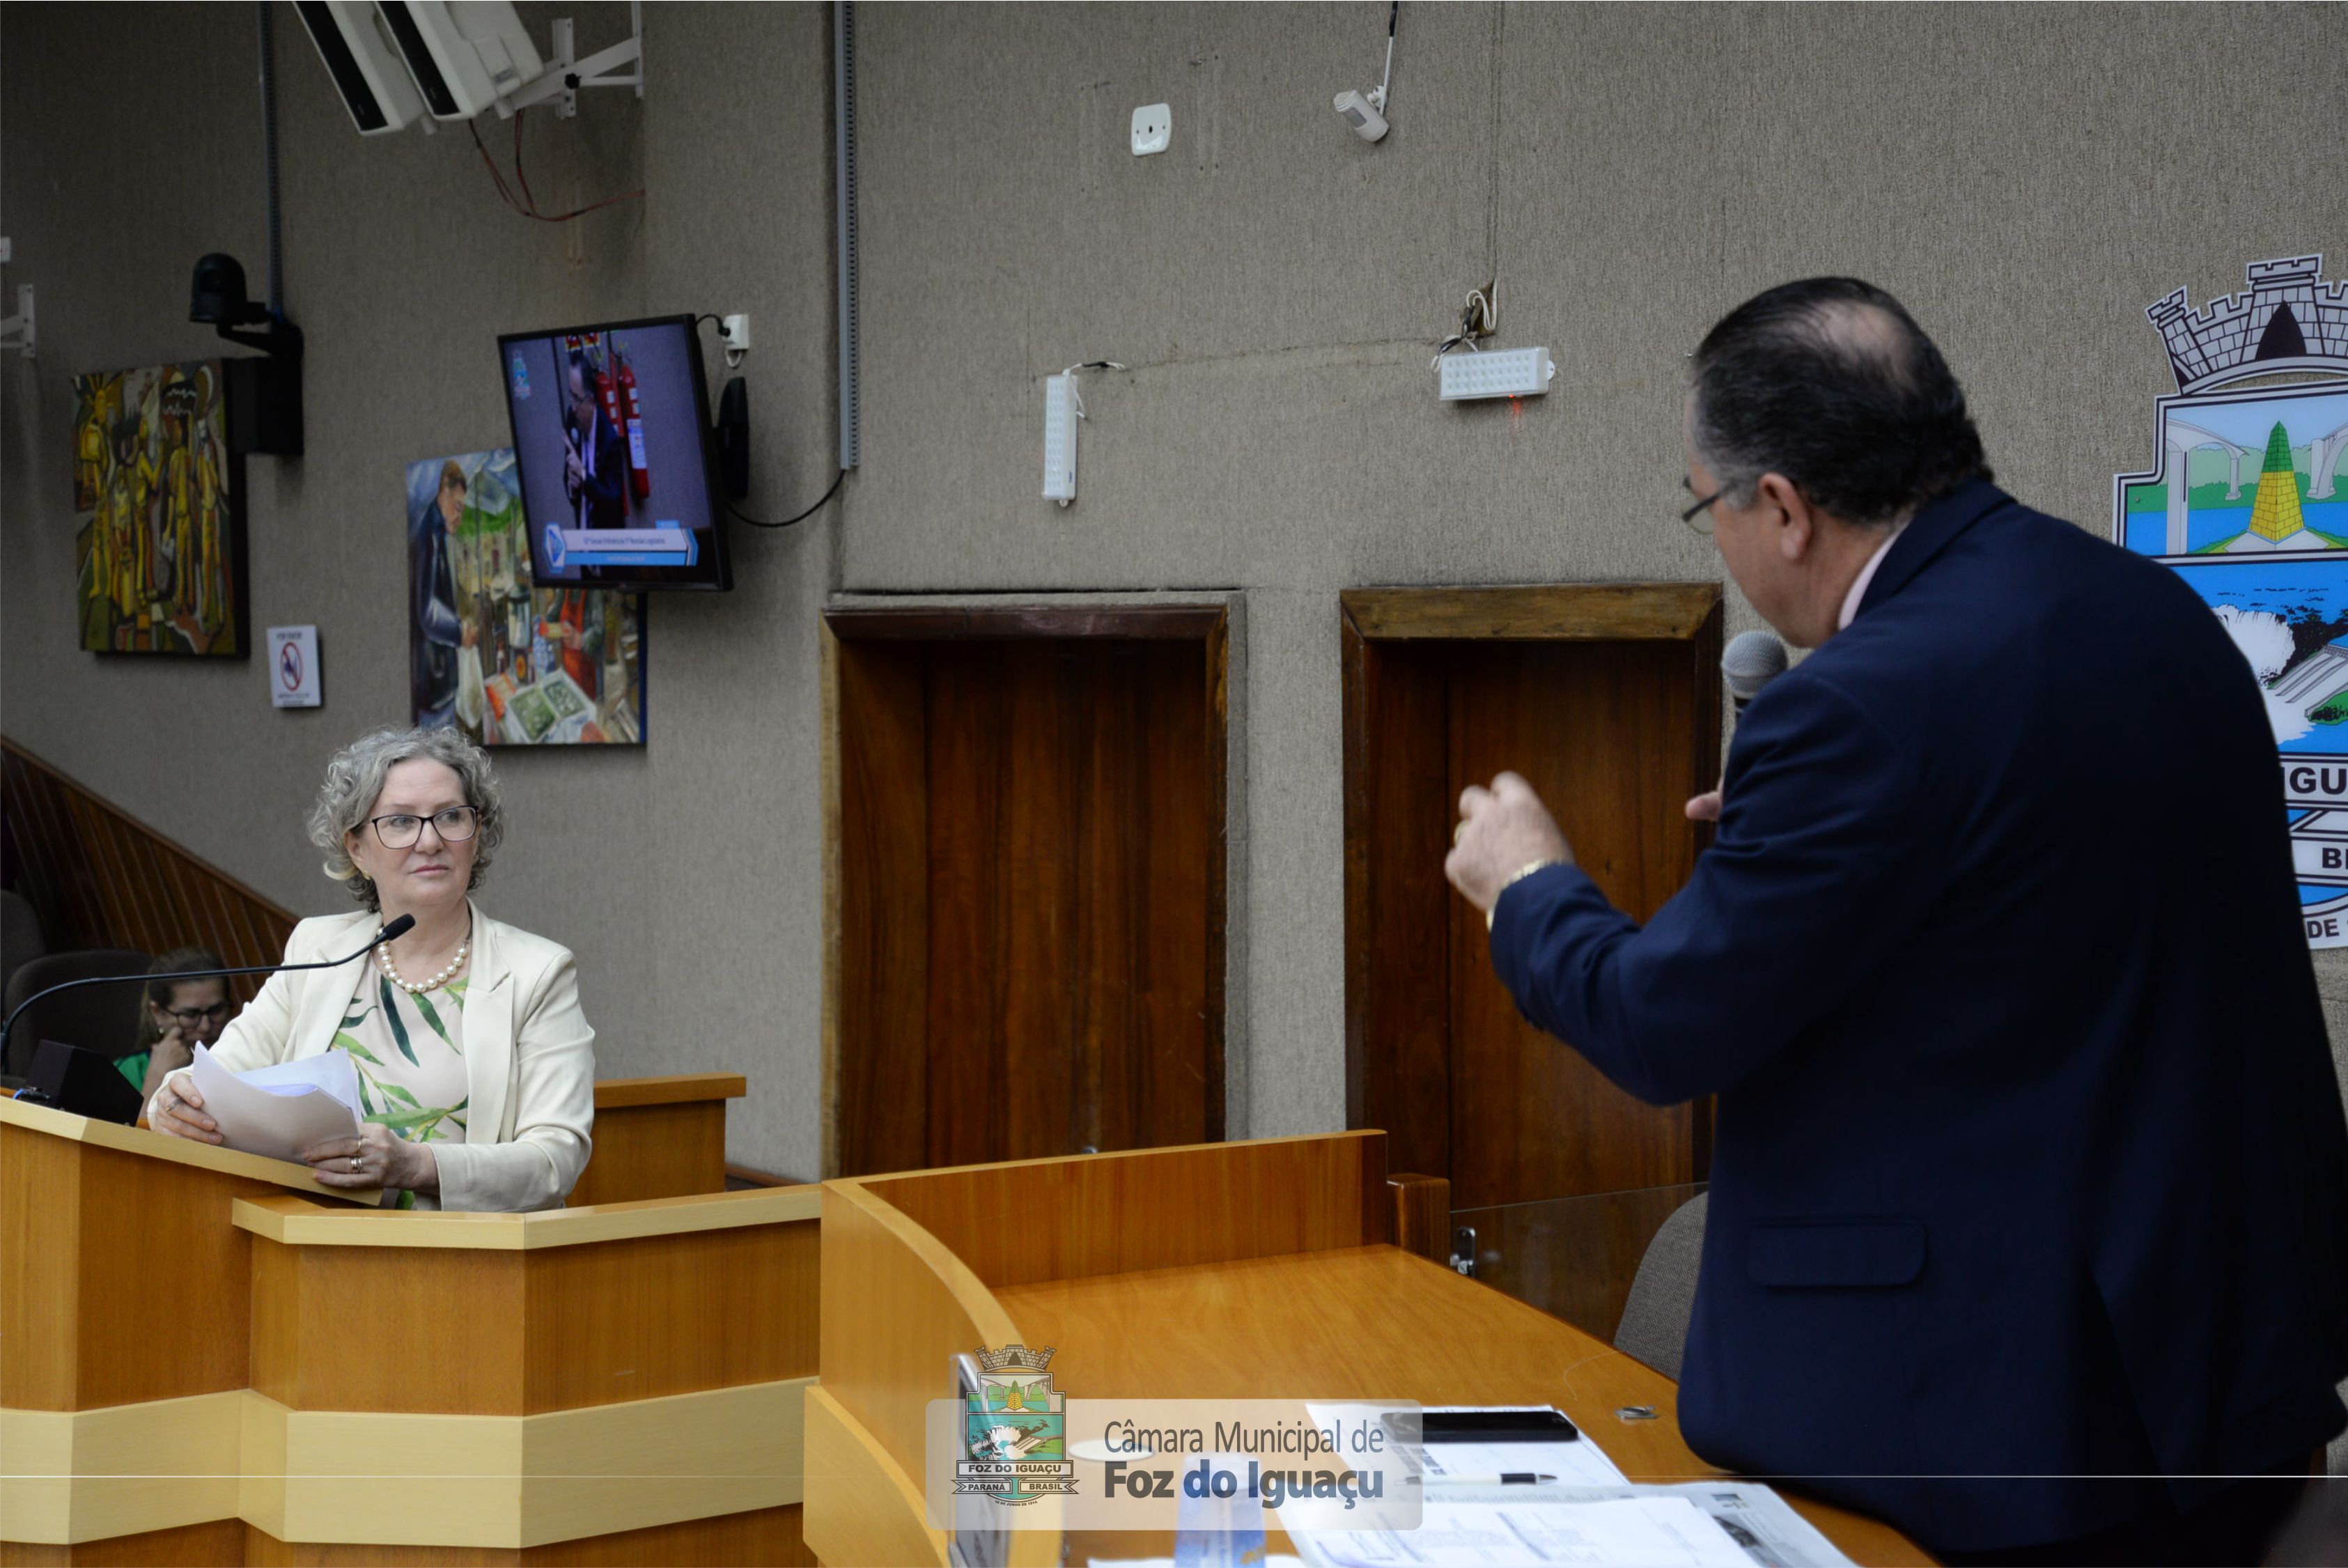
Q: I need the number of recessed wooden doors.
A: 2